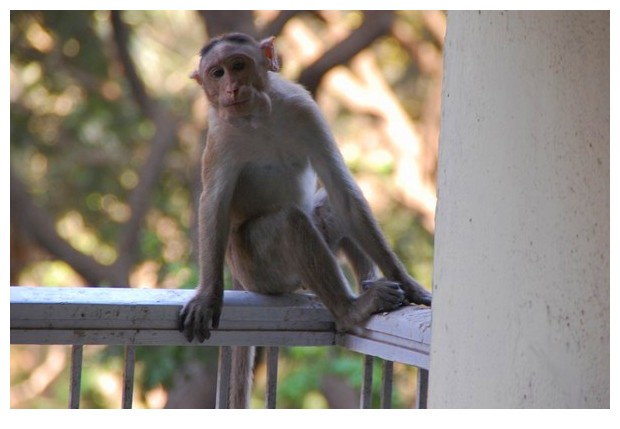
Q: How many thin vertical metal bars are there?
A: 7